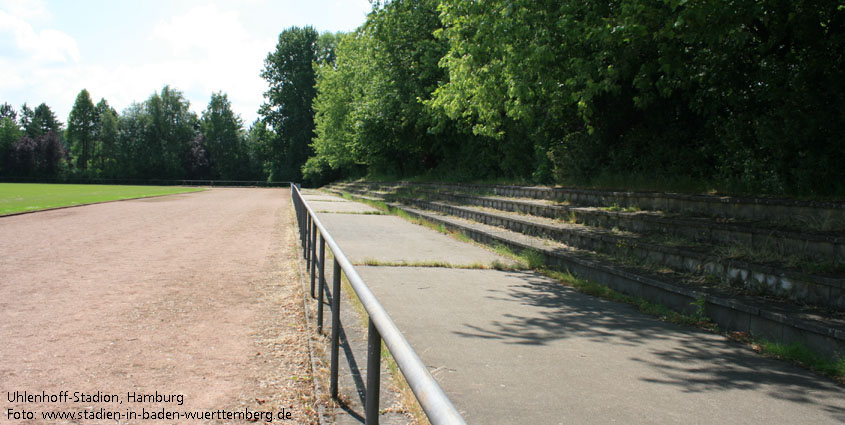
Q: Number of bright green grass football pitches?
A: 1